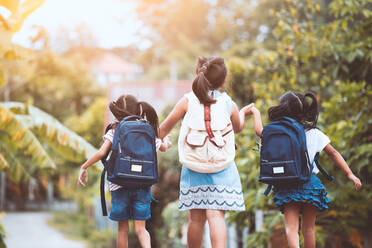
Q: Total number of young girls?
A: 3